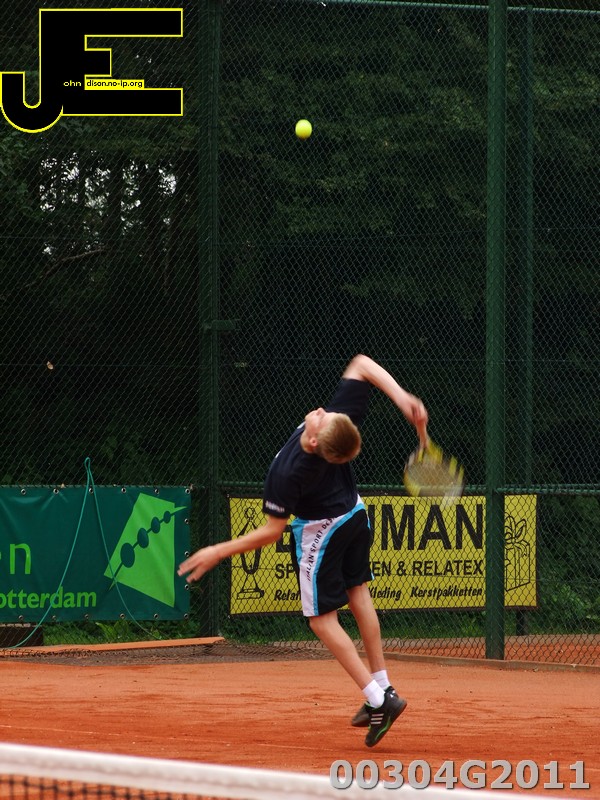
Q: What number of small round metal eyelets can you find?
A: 15